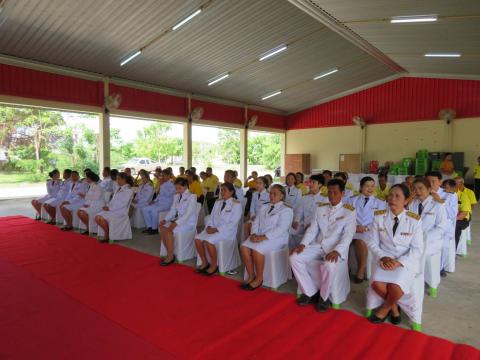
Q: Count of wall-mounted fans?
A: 5